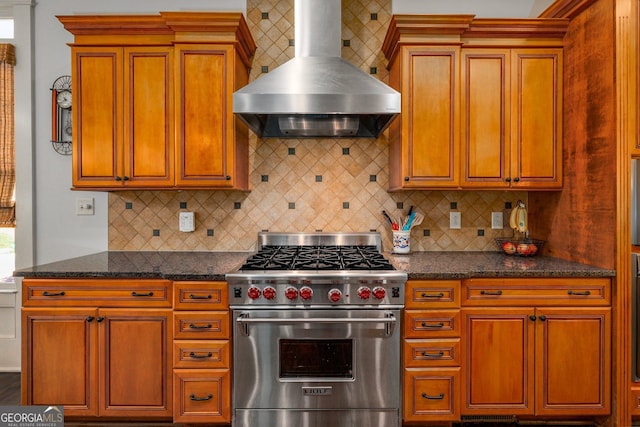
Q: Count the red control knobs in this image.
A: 7